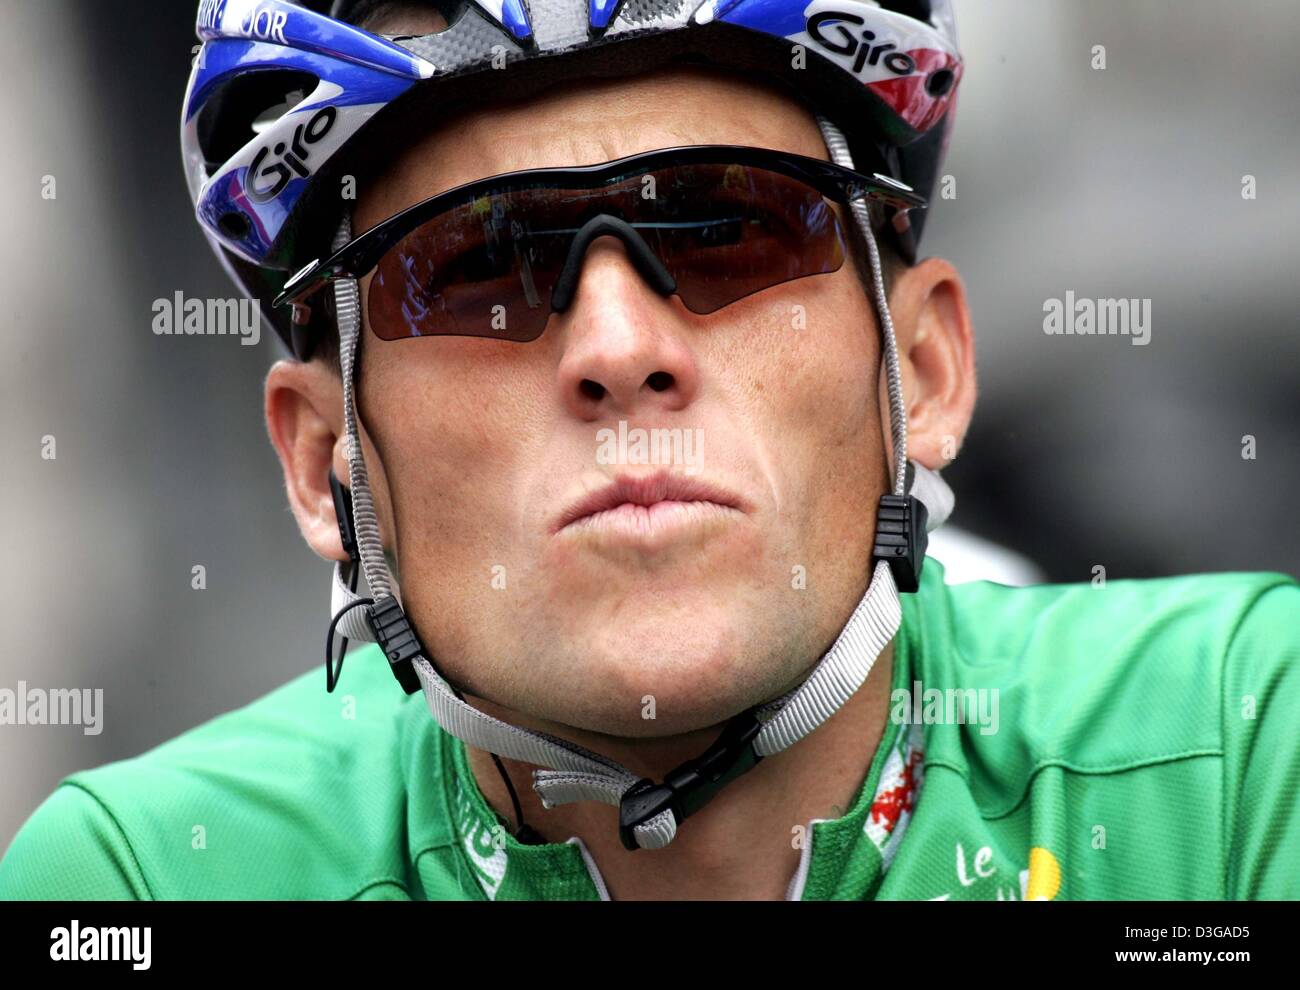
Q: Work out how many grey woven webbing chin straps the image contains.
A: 2